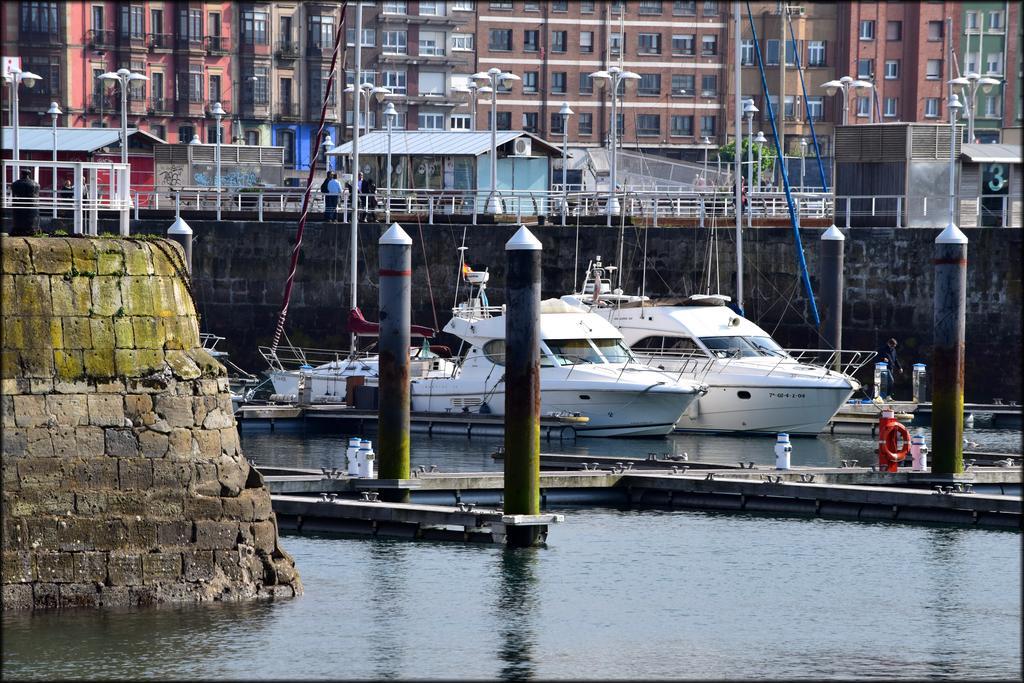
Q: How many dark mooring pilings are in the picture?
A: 5